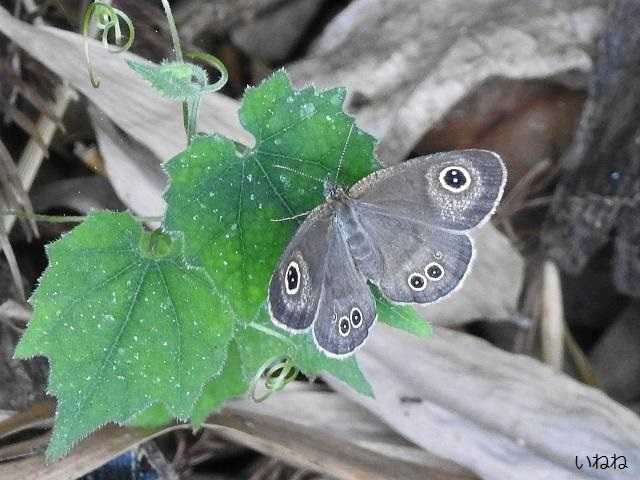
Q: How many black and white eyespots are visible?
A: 6